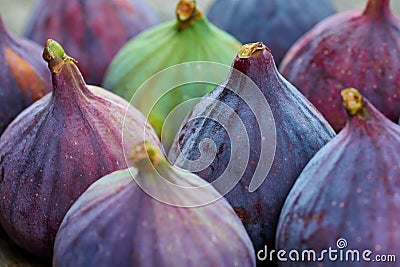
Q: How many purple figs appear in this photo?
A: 8